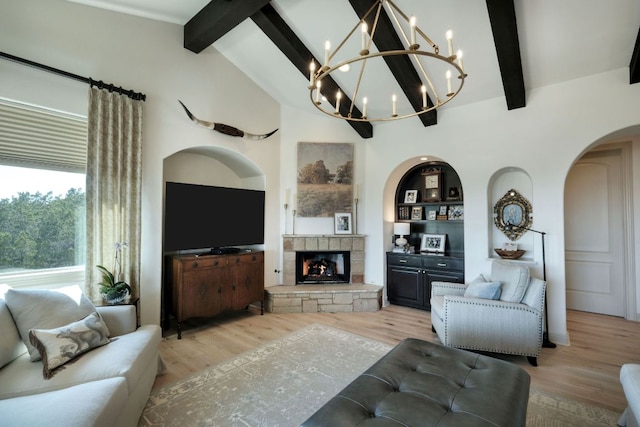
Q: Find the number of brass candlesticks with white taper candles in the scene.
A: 3